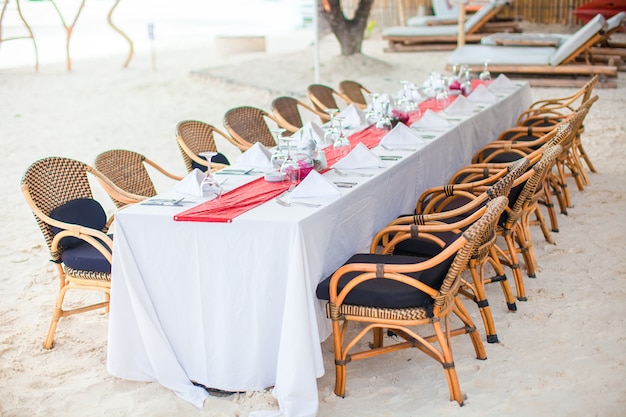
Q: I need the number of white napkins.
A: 14